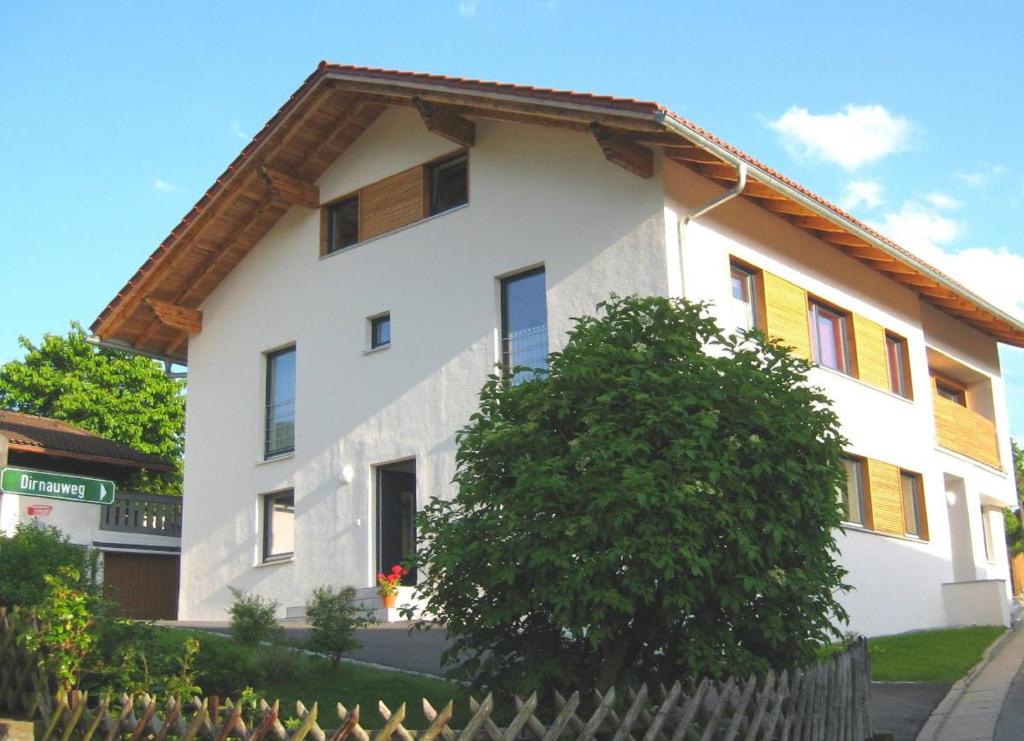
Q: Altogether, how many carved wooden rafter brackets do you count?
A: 4